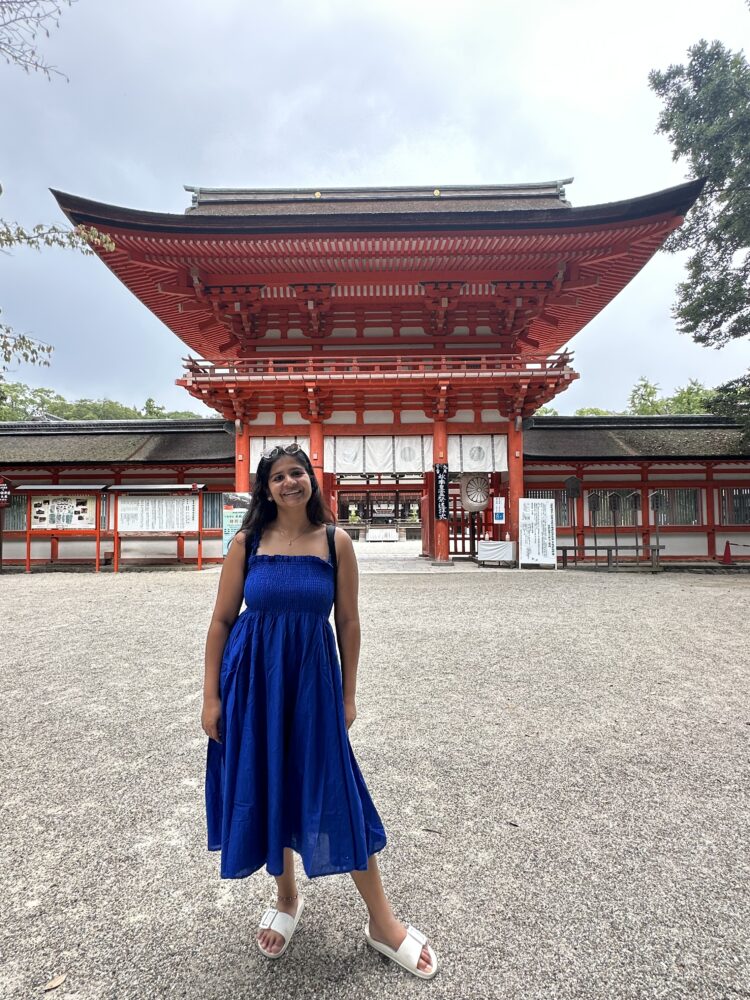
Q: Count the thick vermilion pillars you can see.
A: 4